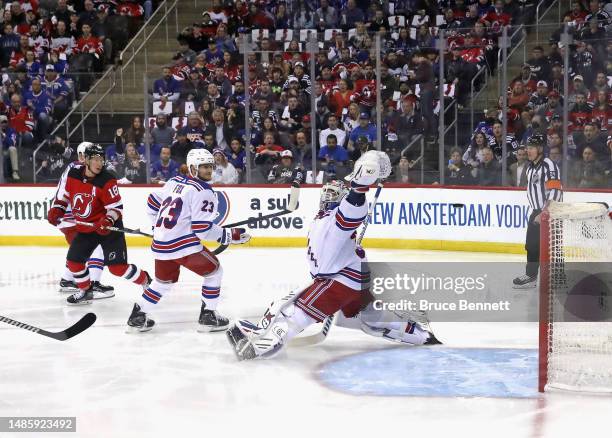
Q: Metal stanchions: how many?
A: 7